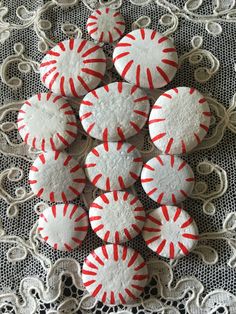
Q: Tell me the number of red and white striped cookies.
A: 13